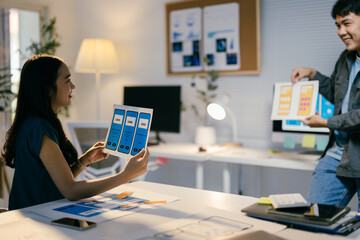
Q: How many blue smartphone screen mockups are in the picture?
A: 3